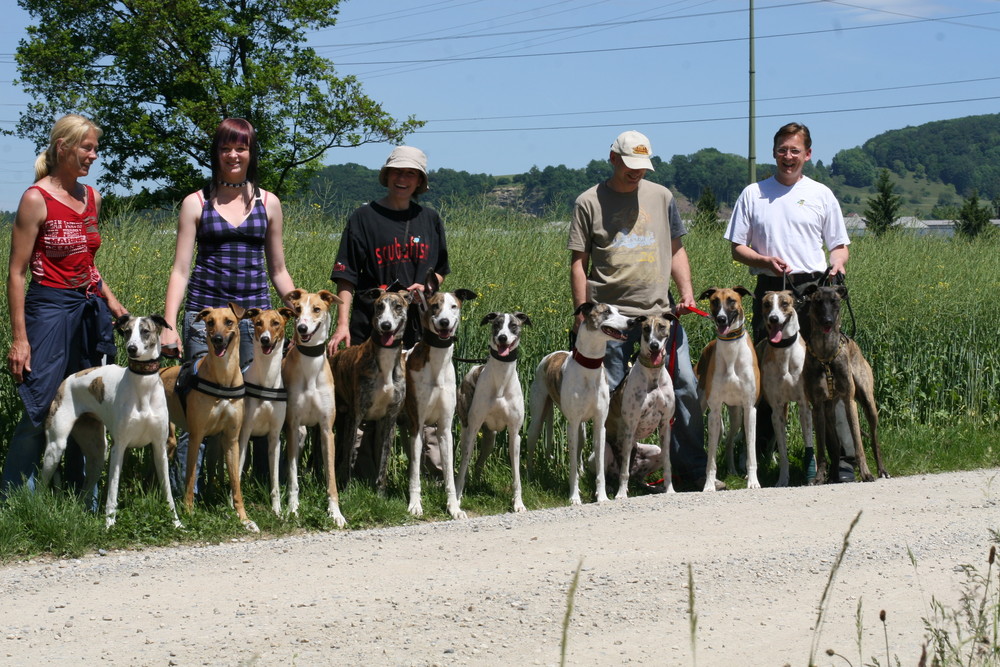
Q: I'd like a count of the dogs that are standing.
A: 11